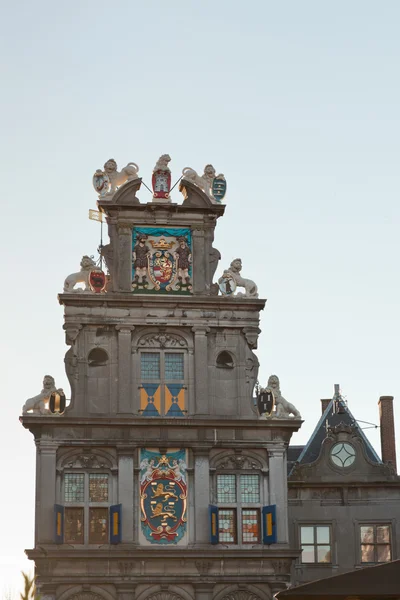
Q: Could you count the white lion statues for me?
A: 7